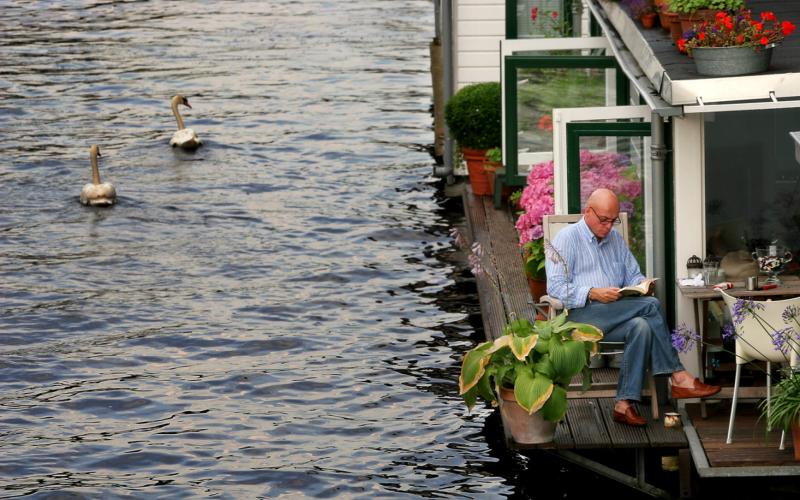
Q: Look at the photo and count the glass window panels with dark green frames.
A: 3